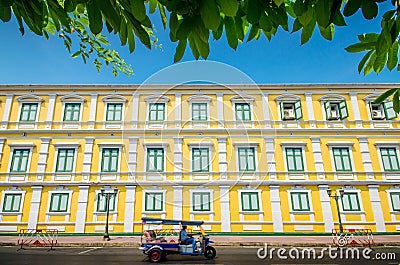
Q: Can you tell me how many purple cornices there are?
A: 0